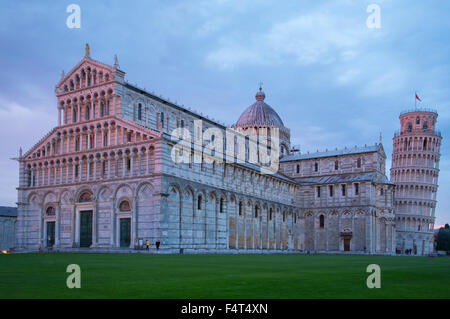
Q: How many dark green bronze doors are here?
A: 3